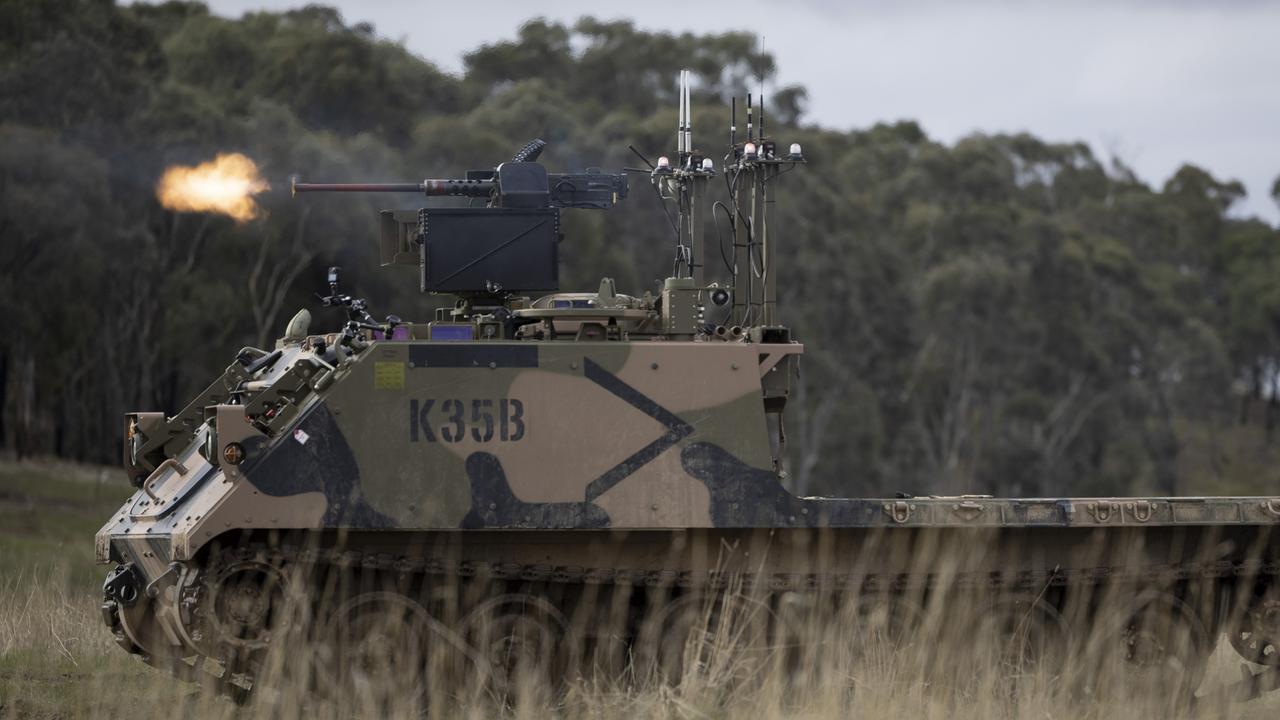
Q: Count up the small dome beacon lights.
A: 4